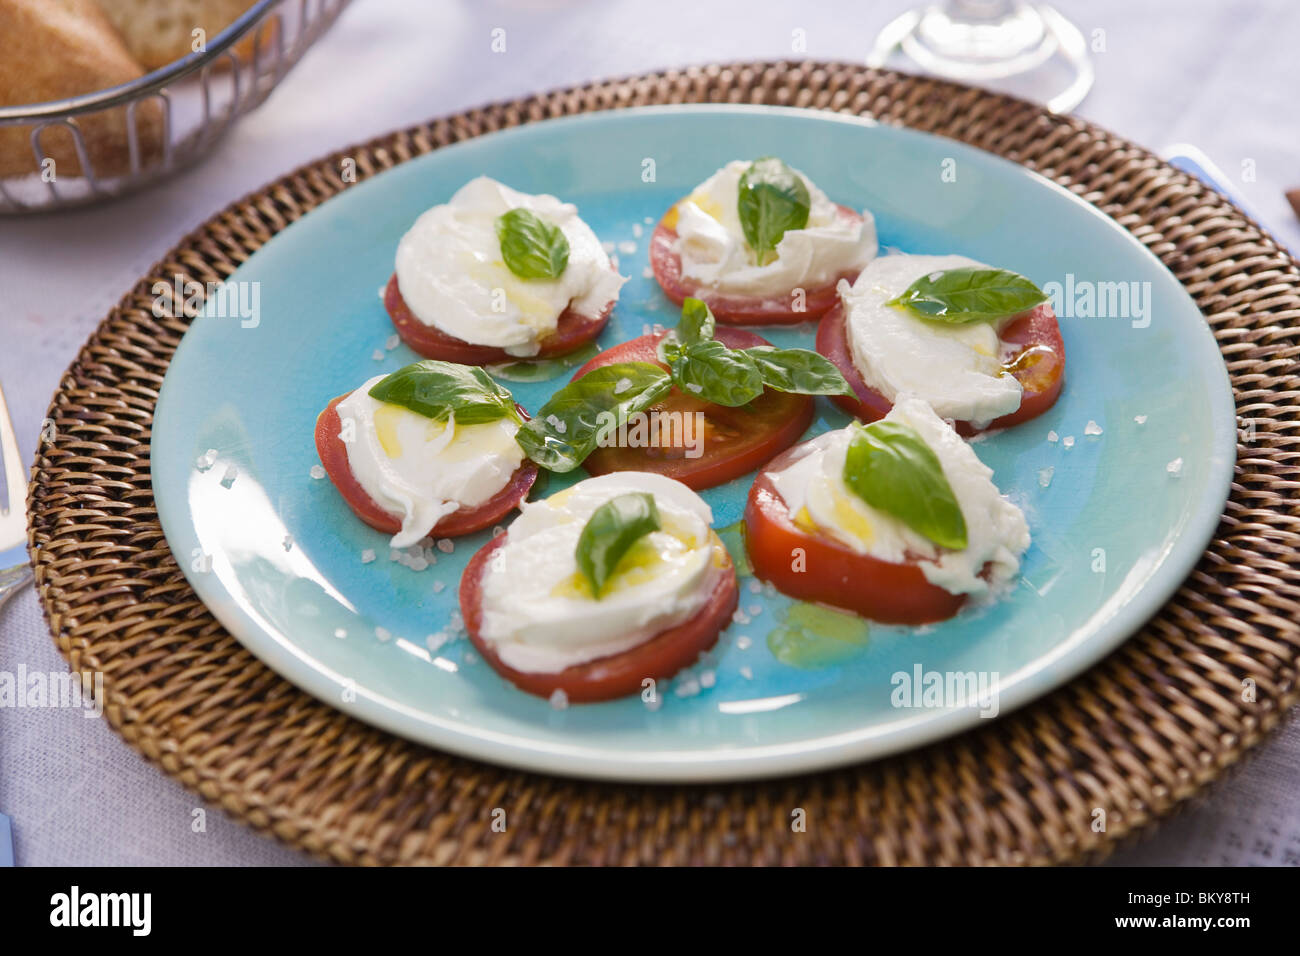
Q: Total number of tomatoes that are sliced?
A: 7